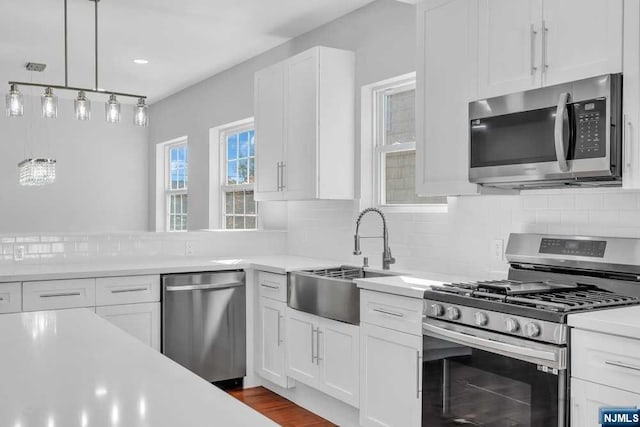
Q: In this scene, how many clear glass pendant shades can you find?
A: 5